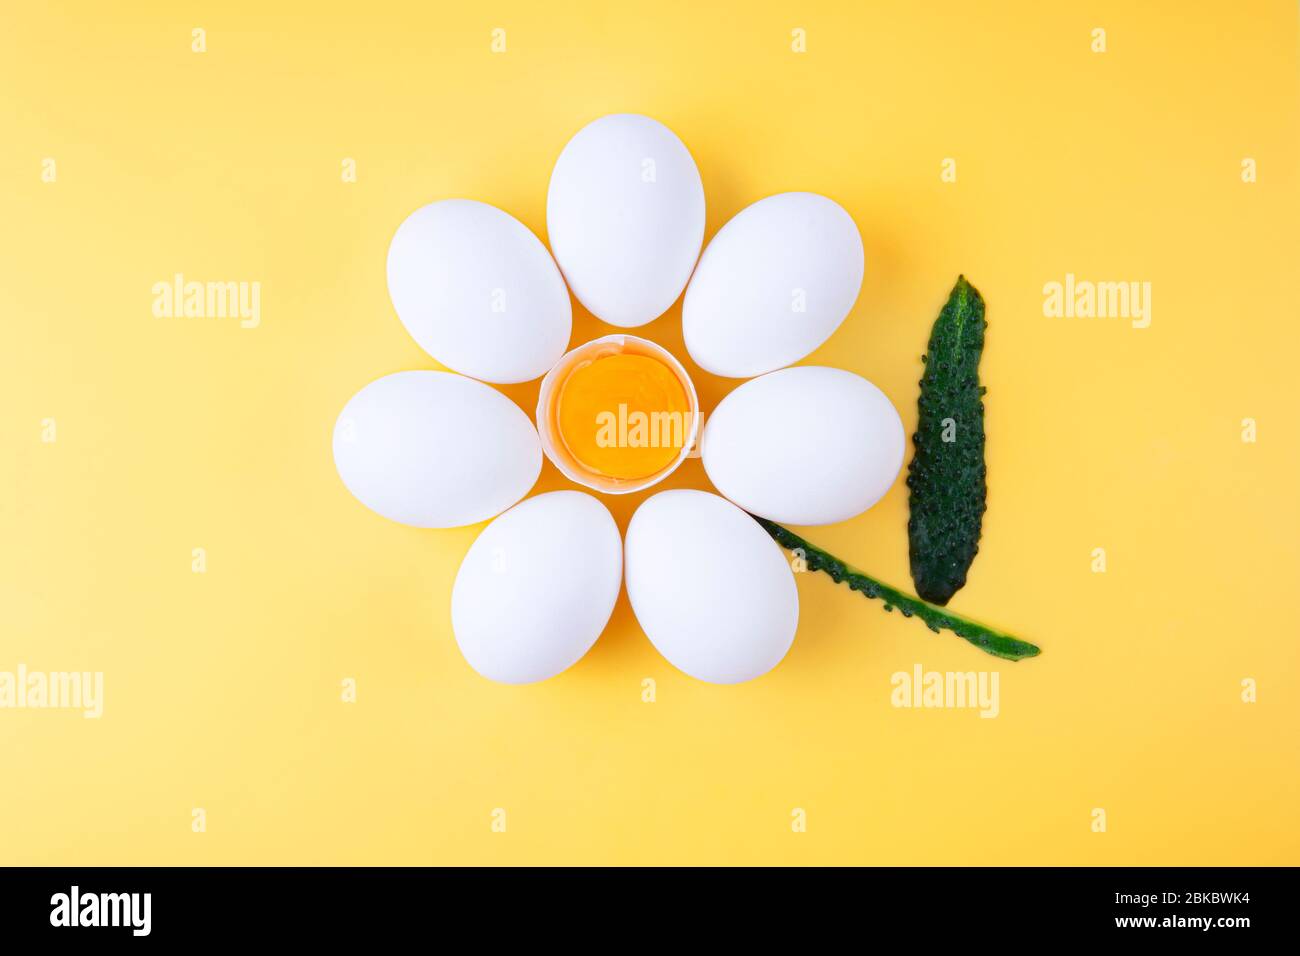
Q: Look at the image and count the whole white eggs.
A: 7